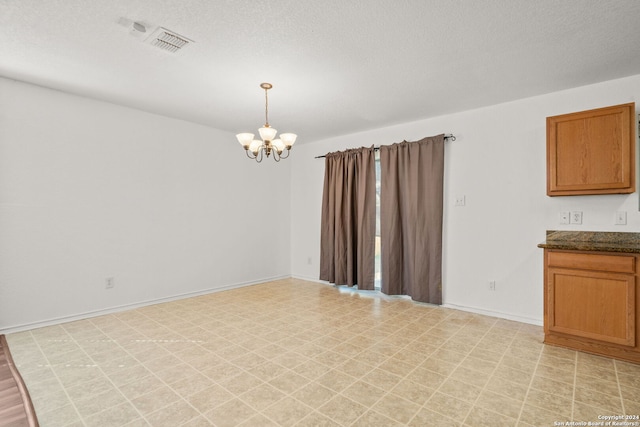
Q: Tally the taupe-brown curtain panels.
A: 2